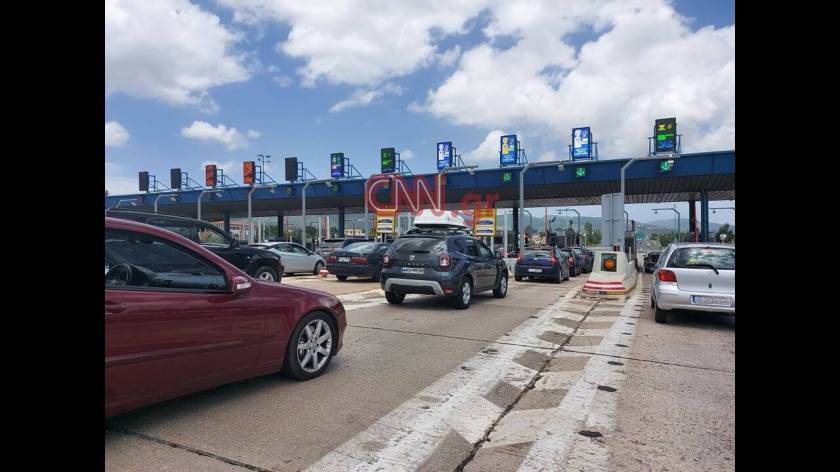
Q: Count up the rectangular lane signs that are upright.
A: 11